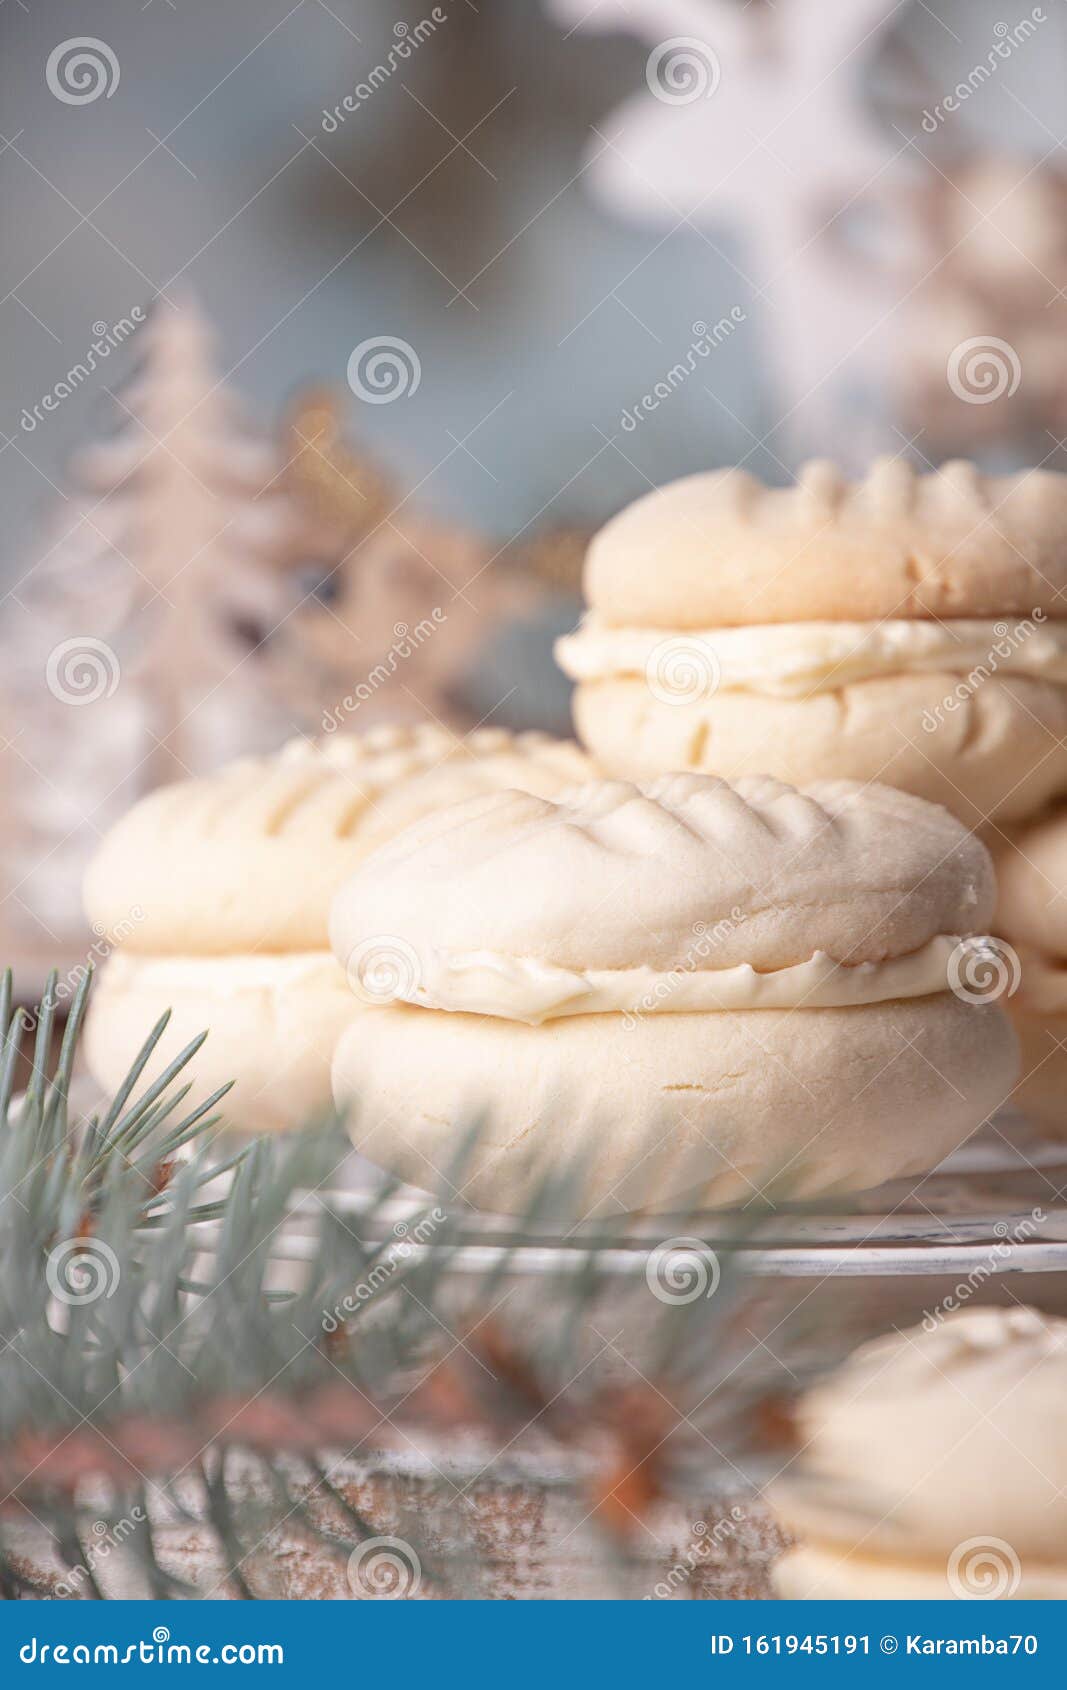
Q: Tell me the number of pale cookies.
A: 5